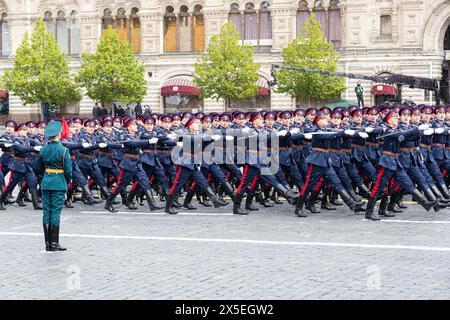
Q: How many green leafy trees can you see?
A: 4